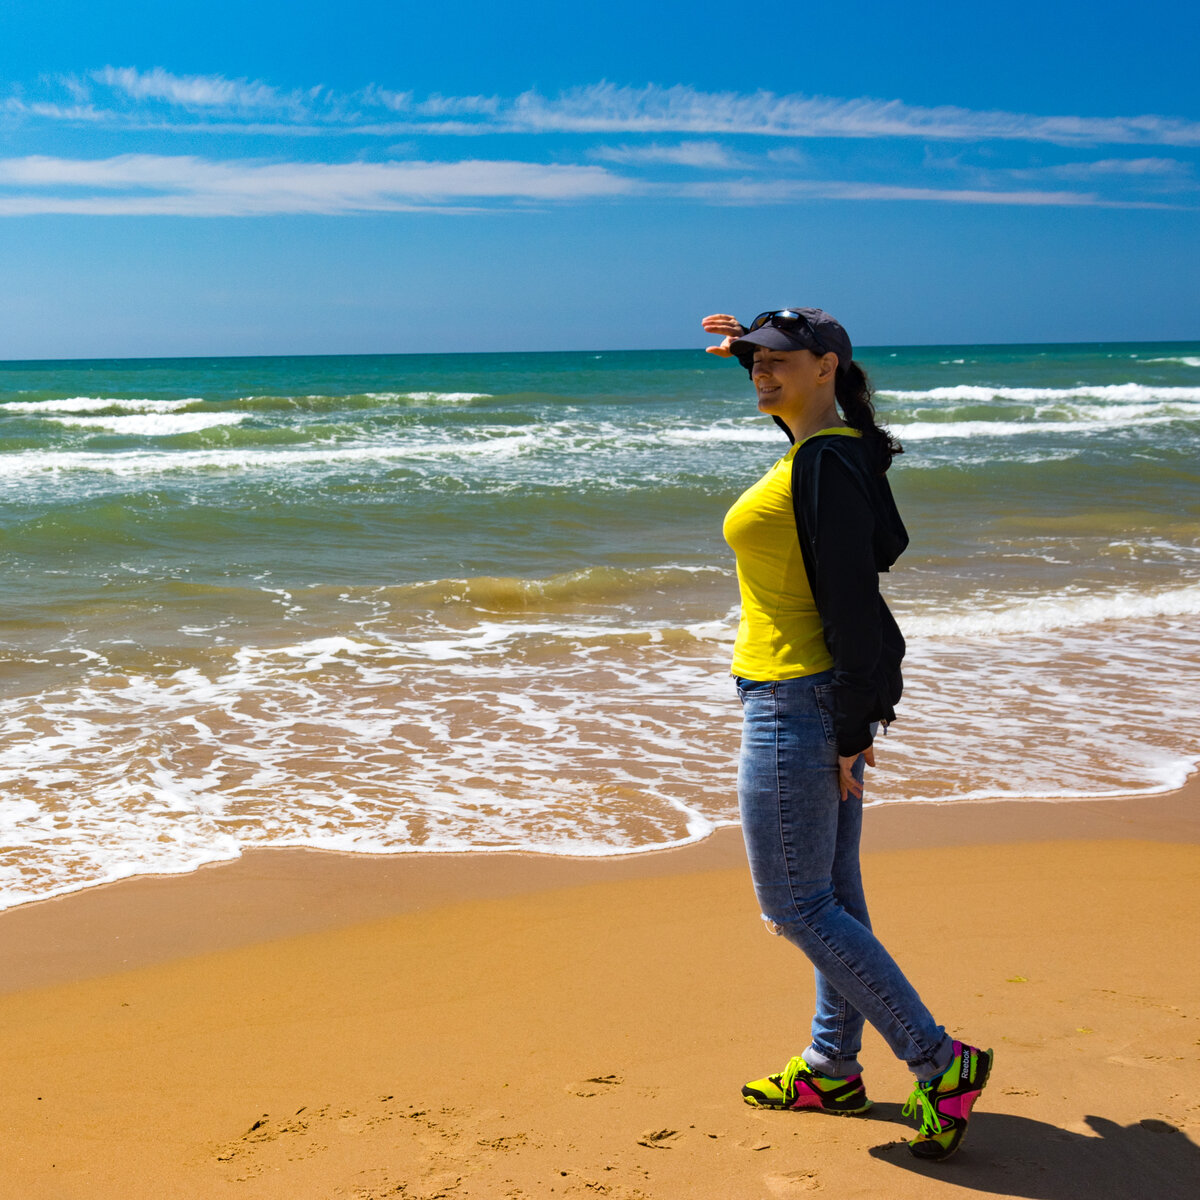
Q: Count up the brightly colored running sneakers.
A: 2